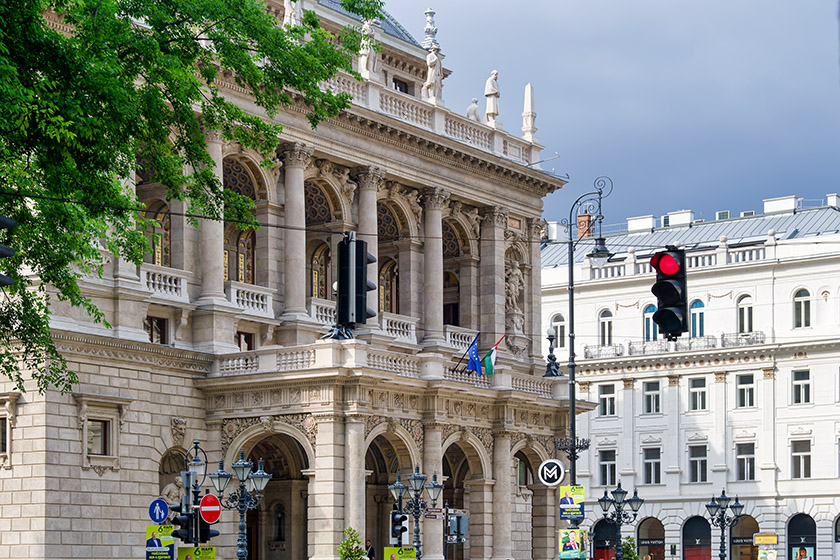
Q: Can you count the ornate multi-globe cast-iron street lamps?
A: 4